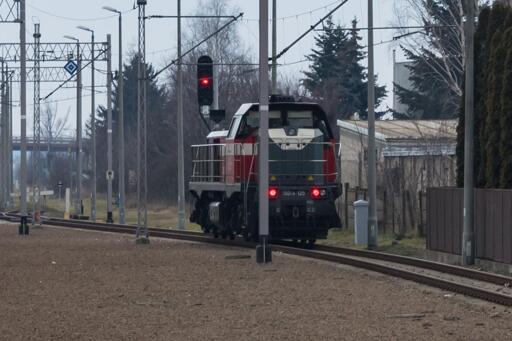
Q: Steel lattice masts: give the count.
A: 2